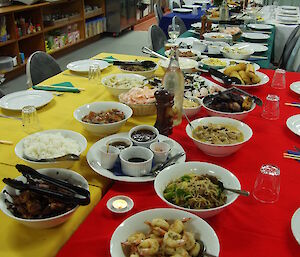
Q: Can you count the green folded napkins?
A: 2